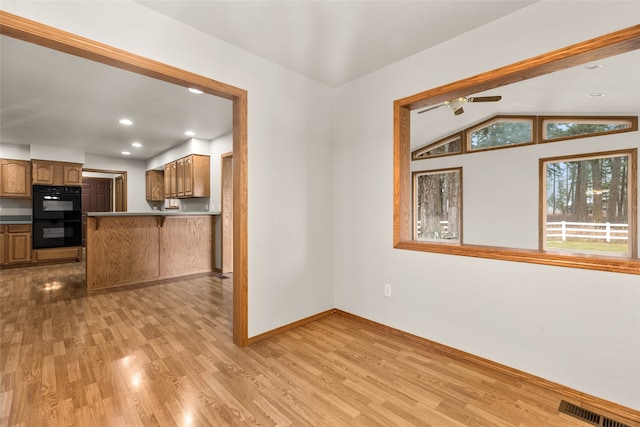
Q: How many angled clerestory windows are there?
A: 3